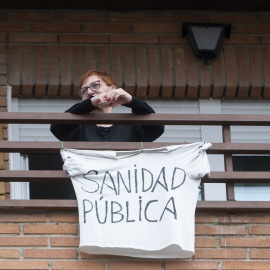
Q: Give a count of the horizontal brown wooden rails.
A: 4